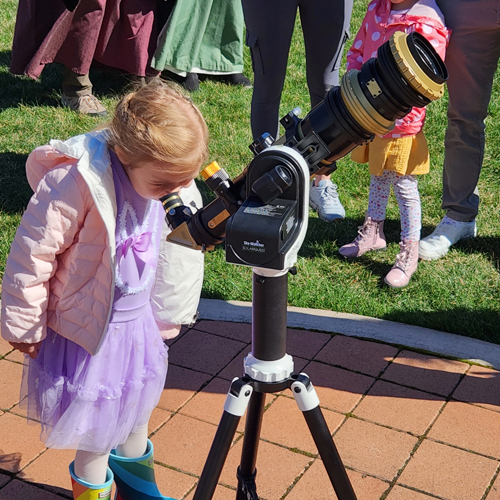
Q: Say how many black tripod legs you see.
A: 3